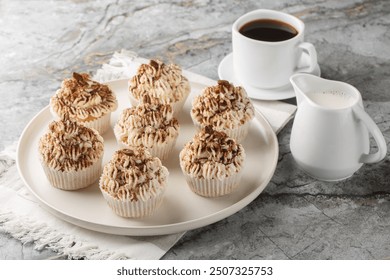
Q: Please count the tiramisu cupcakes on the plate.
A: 7